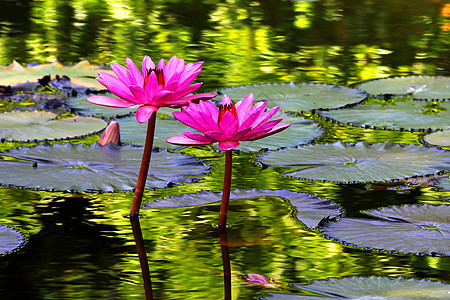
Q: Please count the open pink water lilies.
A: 2